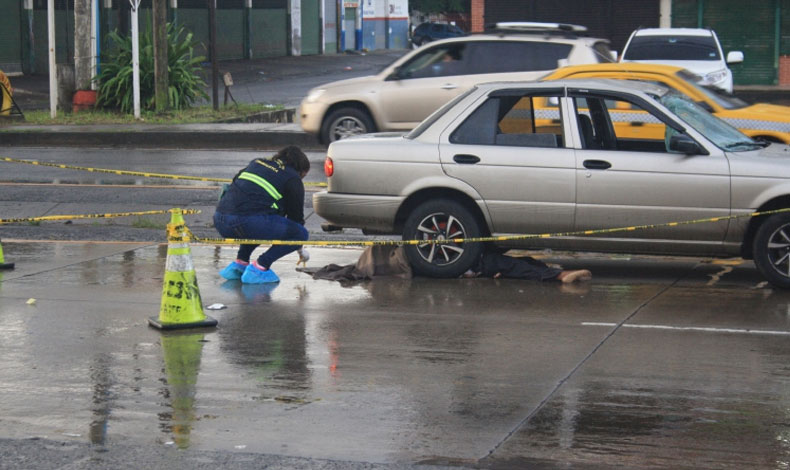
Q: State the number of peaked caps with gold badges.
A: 0